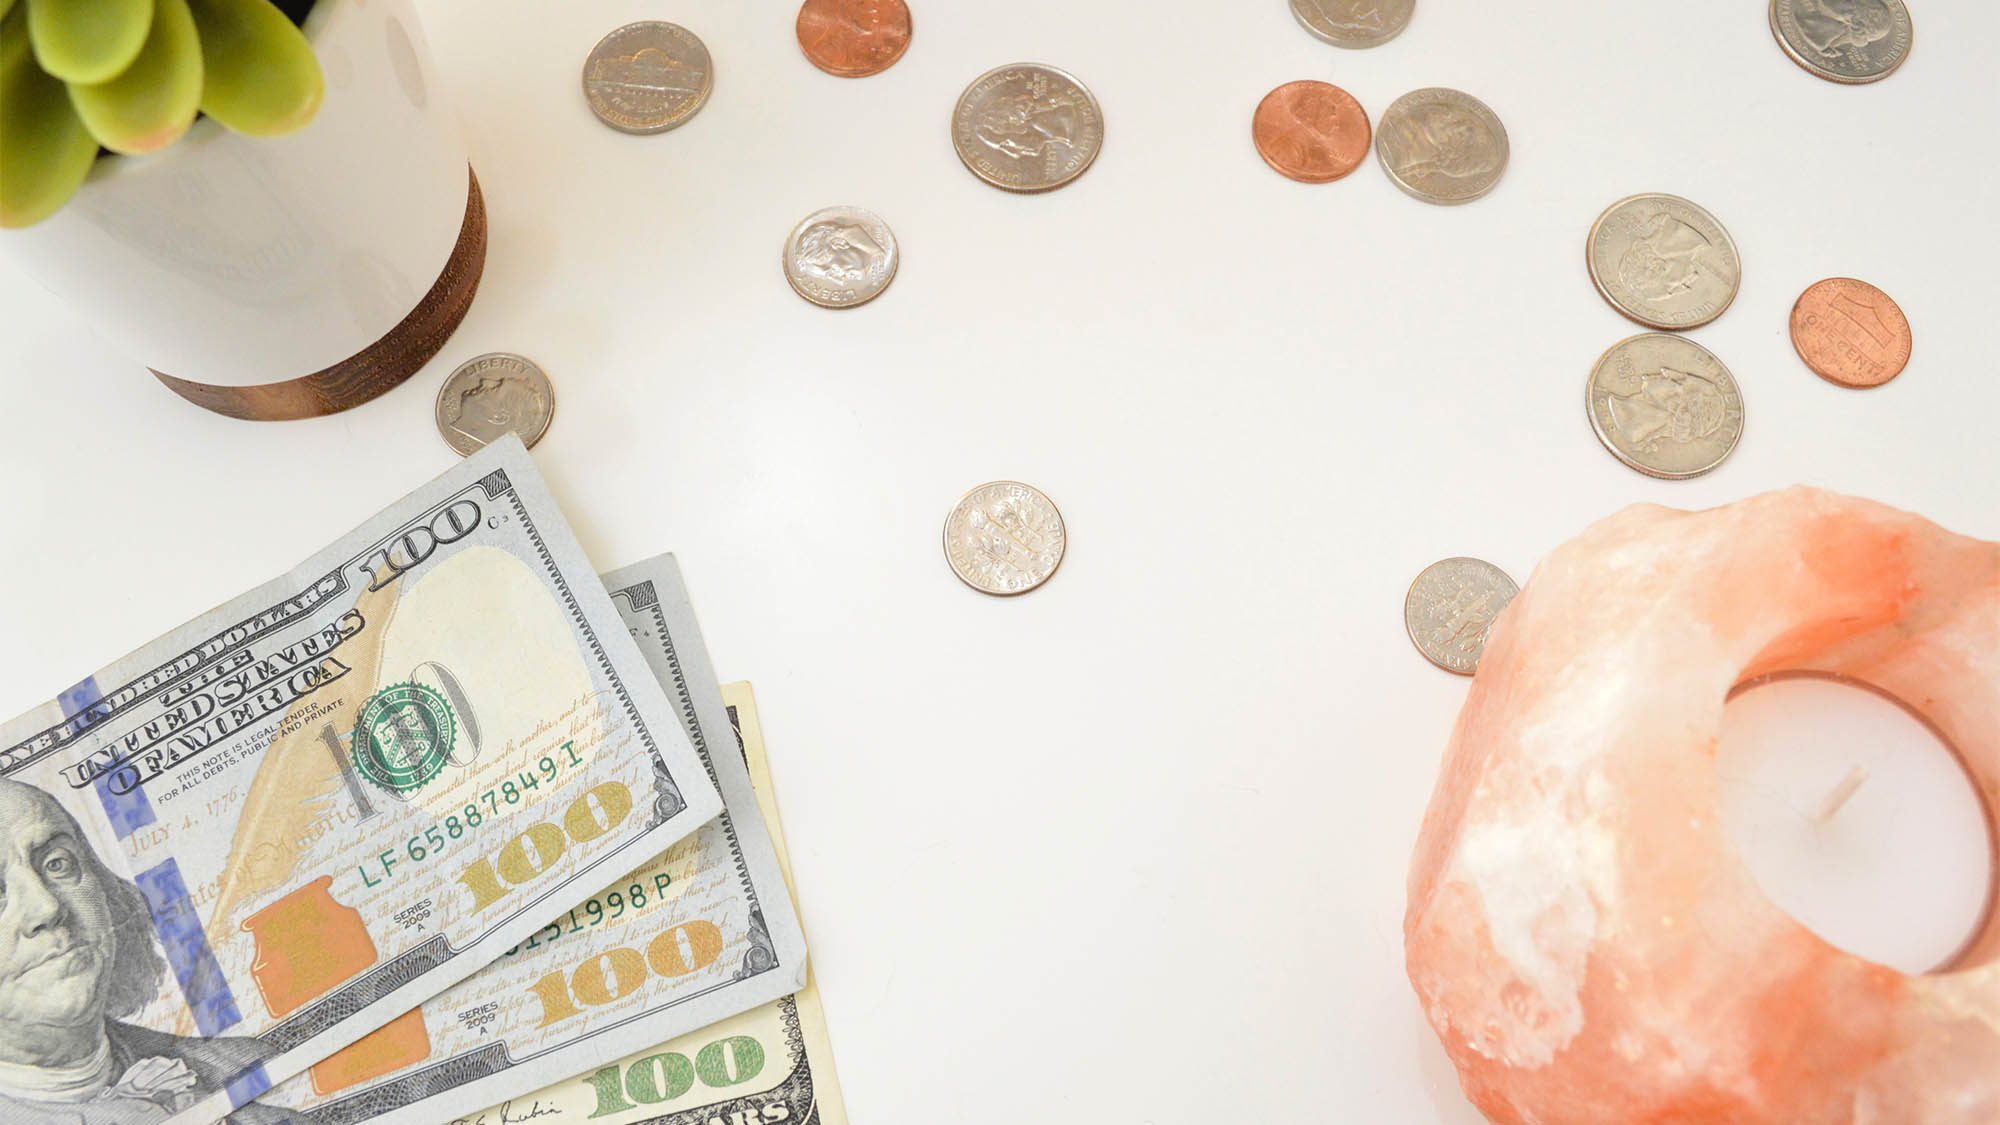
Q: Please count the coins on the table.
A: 14